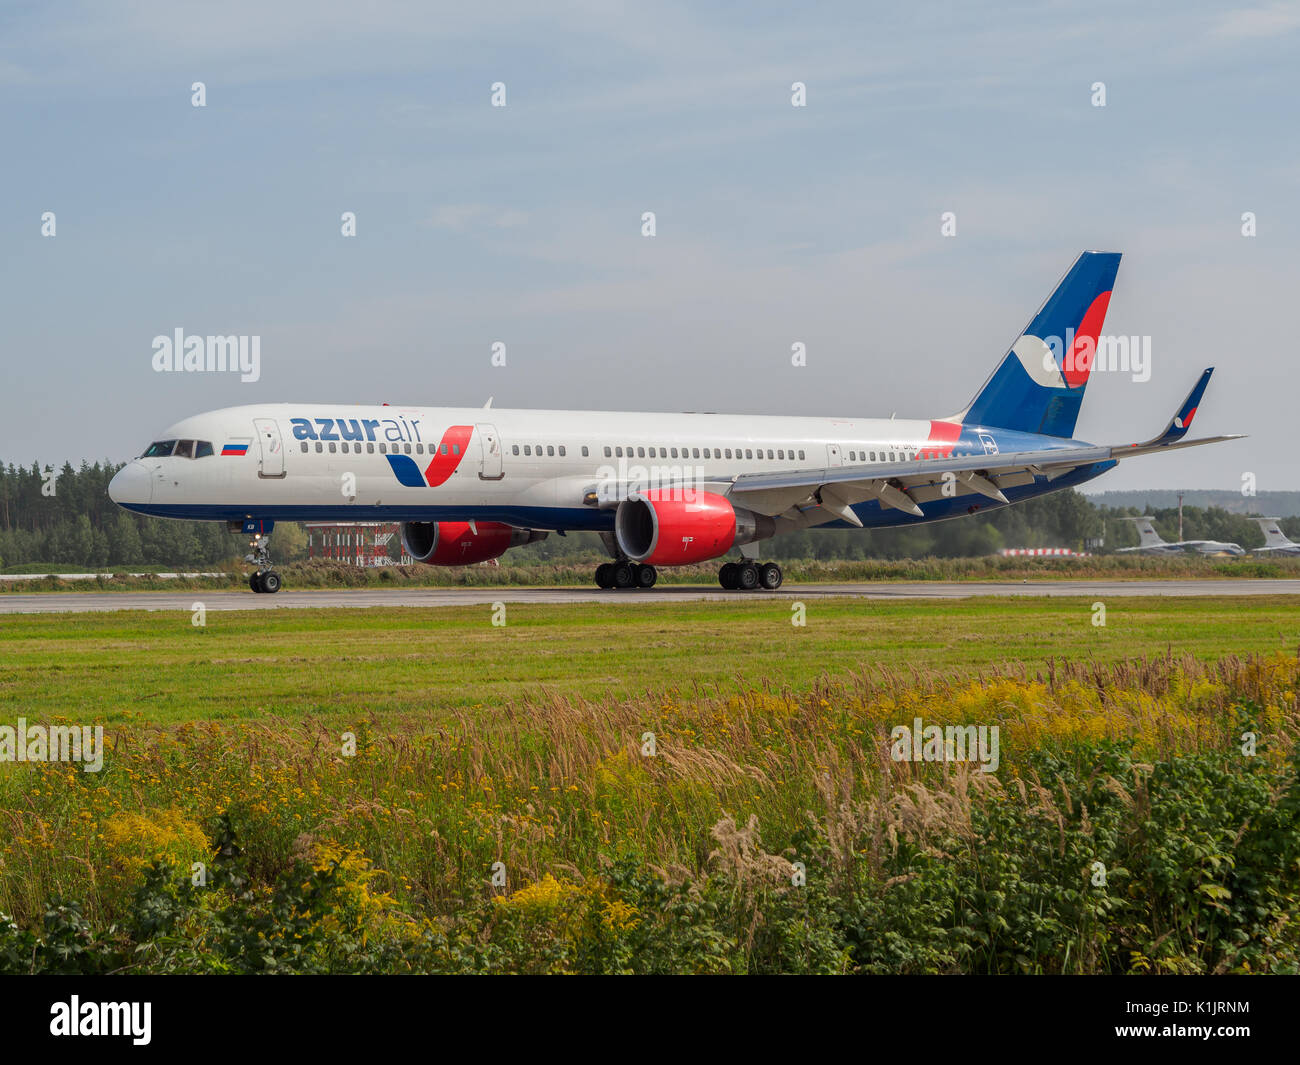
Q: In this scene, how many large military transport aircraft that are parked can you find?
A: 2